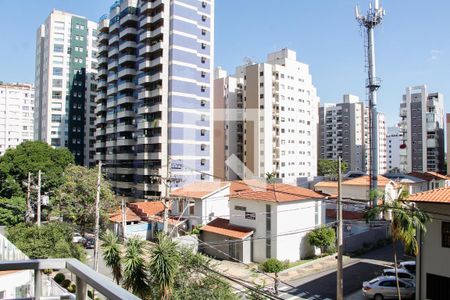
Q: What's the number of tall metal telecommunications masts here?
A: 1